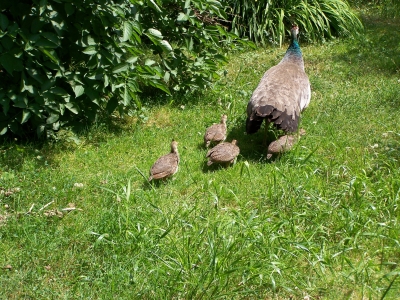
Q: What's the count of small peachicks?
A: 4